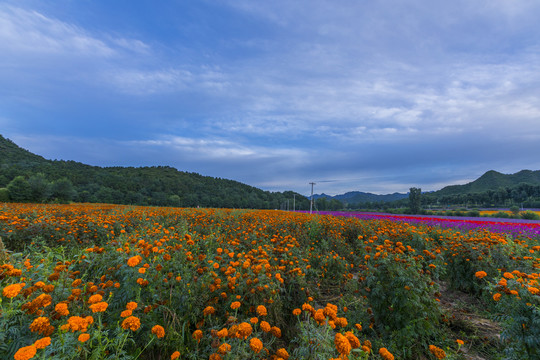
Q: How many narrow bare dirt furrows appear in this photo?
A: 1